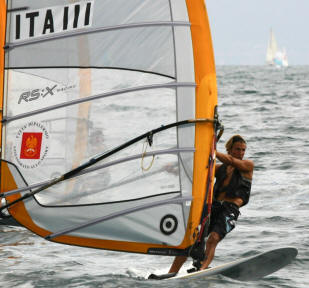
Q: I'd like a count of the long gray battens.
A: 4